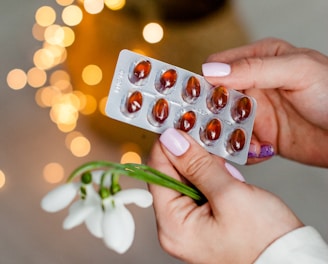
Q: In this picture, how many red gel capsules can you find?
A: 10